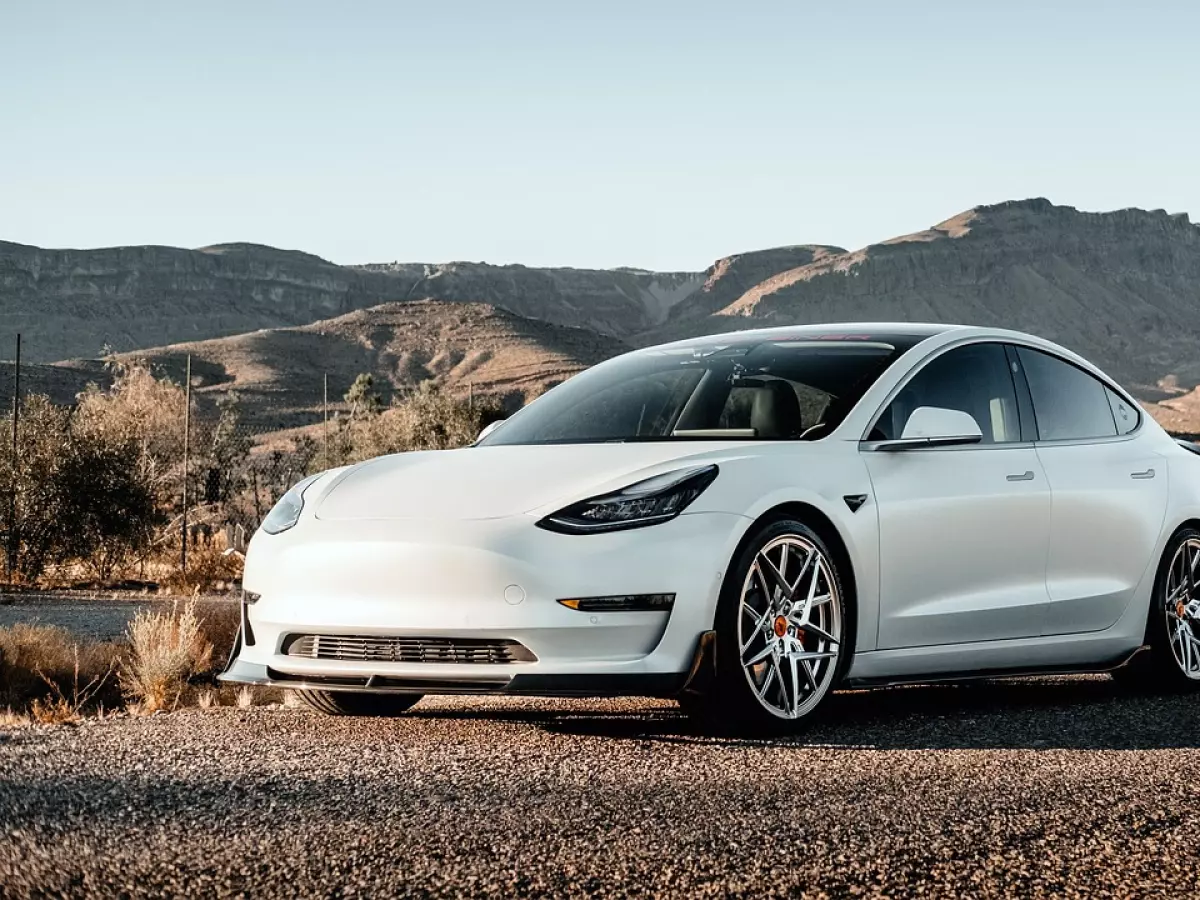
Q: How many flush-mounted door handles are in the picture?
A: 2